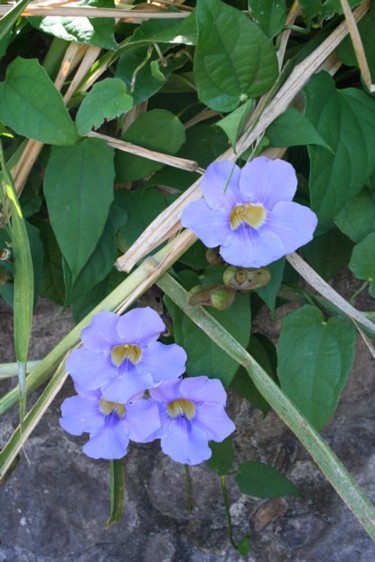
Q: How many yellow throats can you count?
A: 4